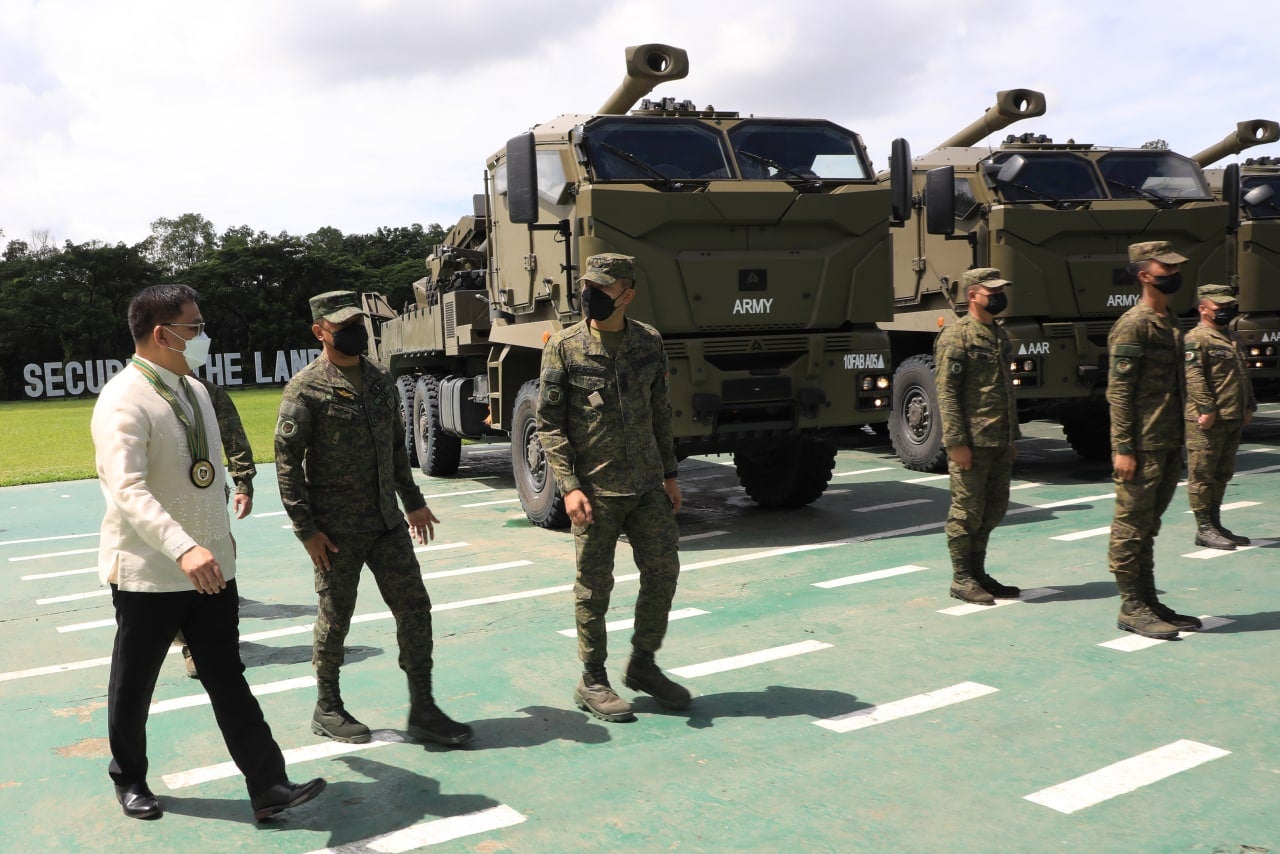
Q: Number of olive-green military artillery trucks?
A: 3